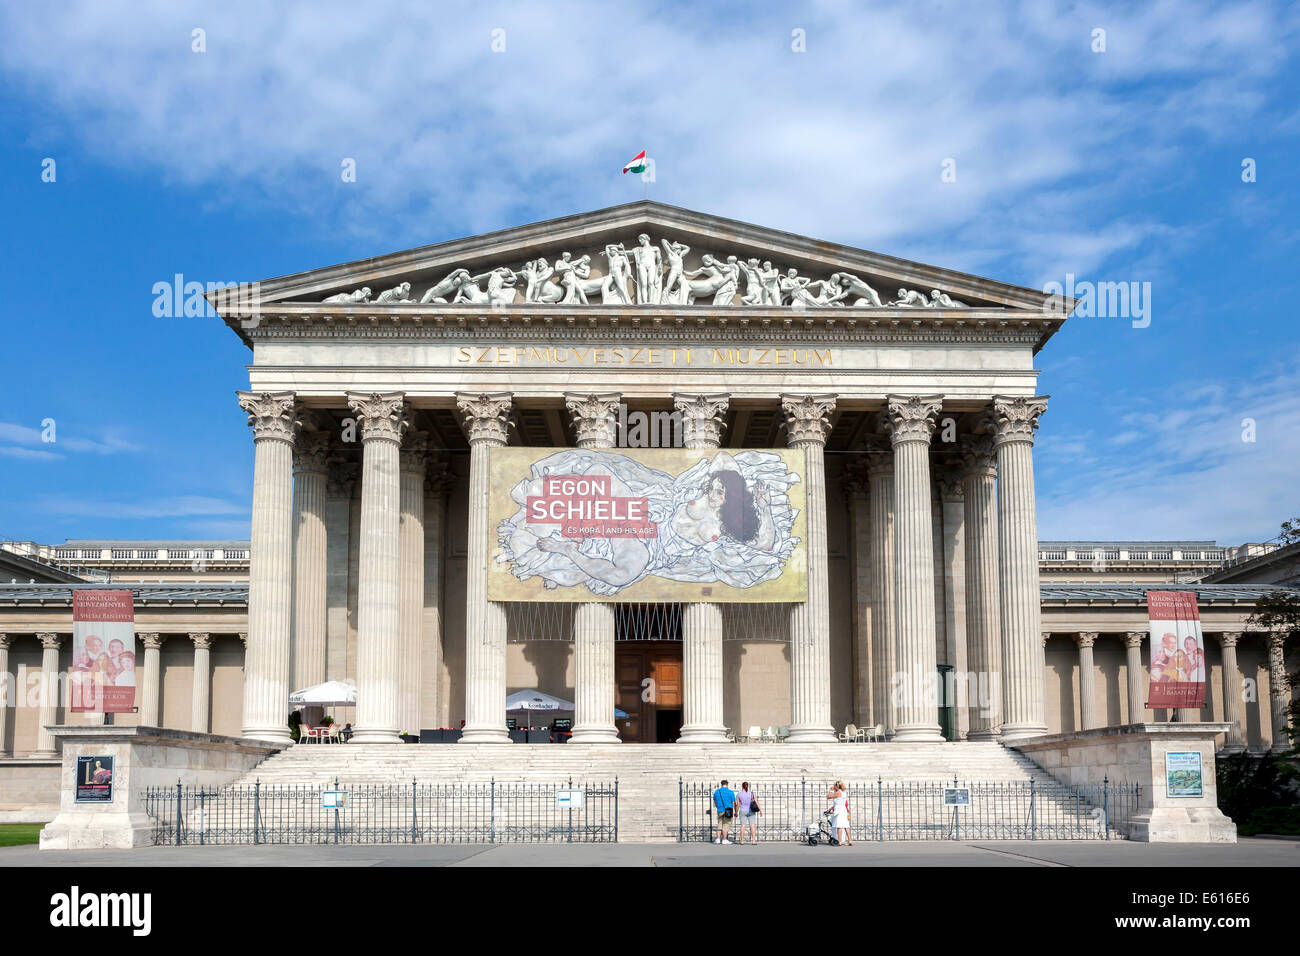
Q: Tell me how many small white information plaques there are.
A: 3